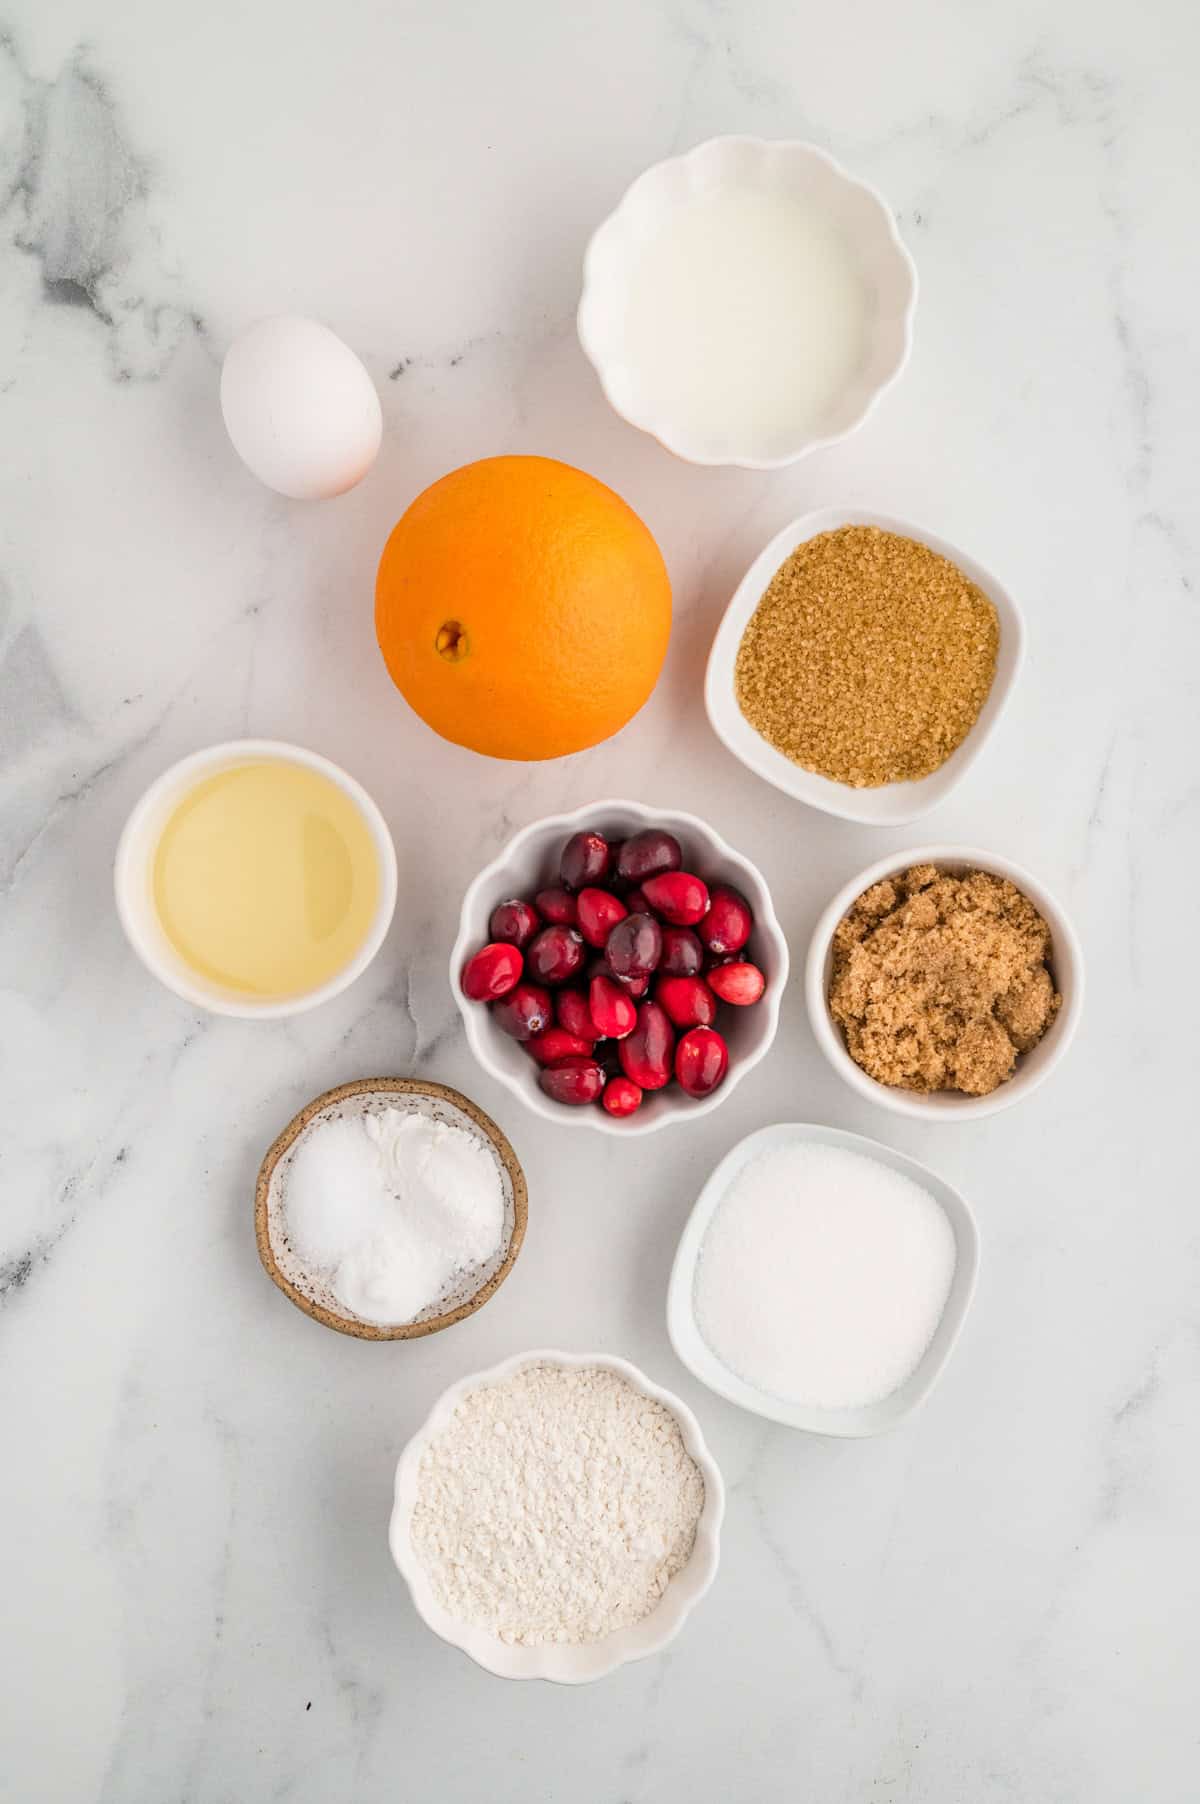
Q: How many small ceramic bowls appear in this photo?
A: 8